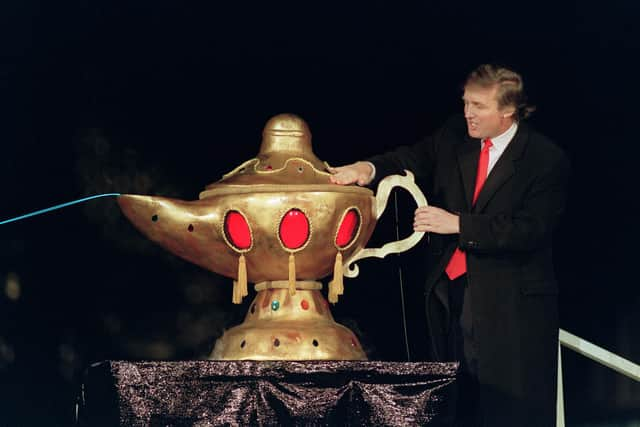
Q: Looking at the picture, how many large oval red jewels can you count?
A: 3